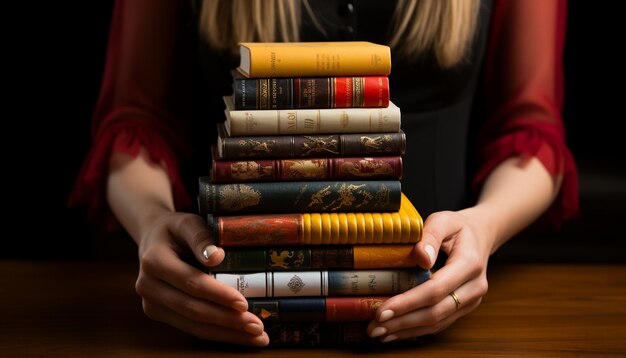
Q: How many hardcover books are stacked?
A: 11